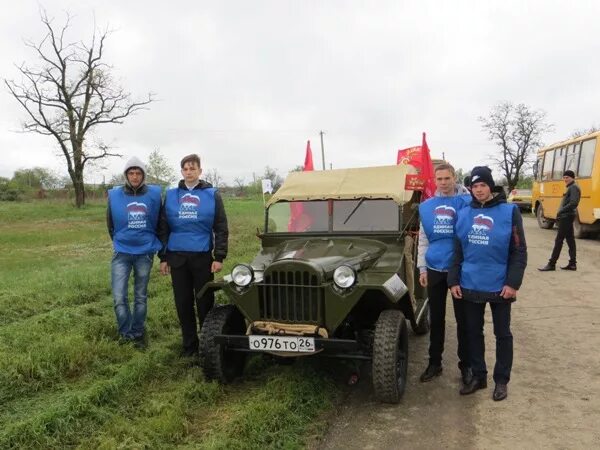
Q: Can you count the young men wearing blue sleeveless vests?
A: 4